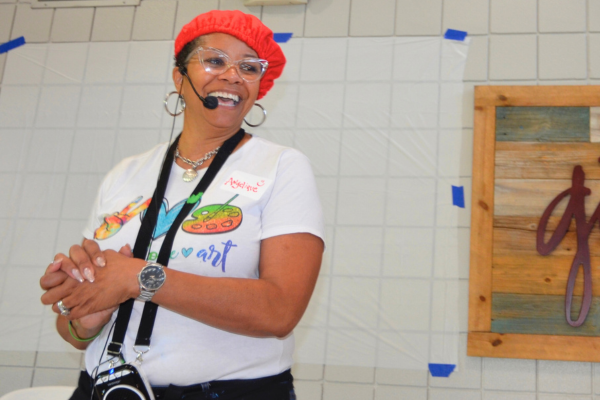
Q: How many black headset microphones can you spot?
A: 1